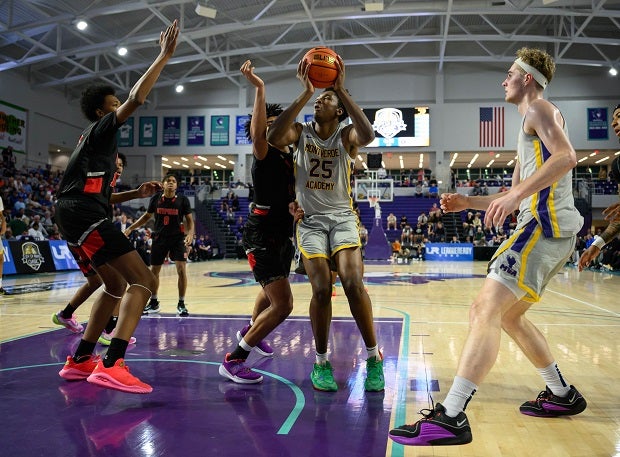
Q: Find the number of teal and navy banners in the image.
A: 6